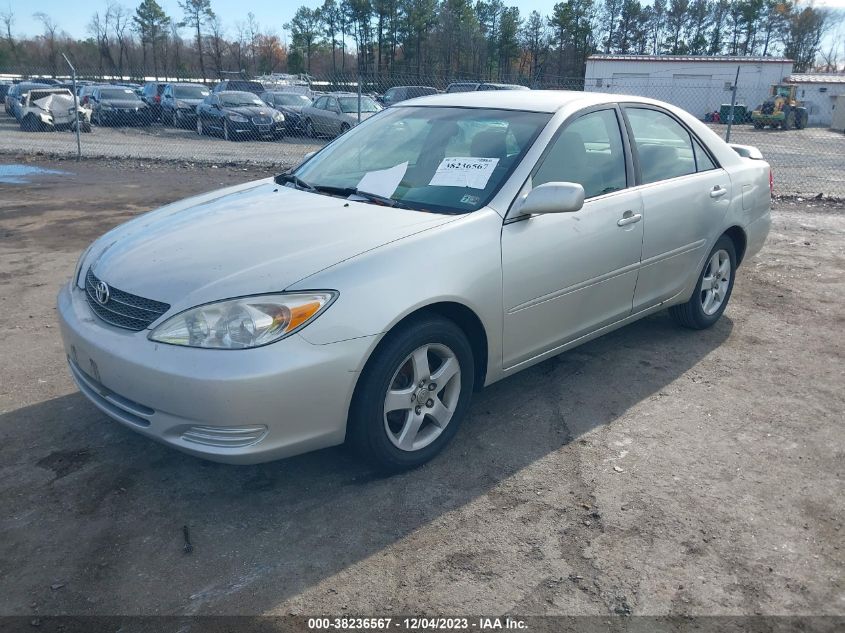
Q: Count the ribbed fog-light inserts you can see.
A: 1